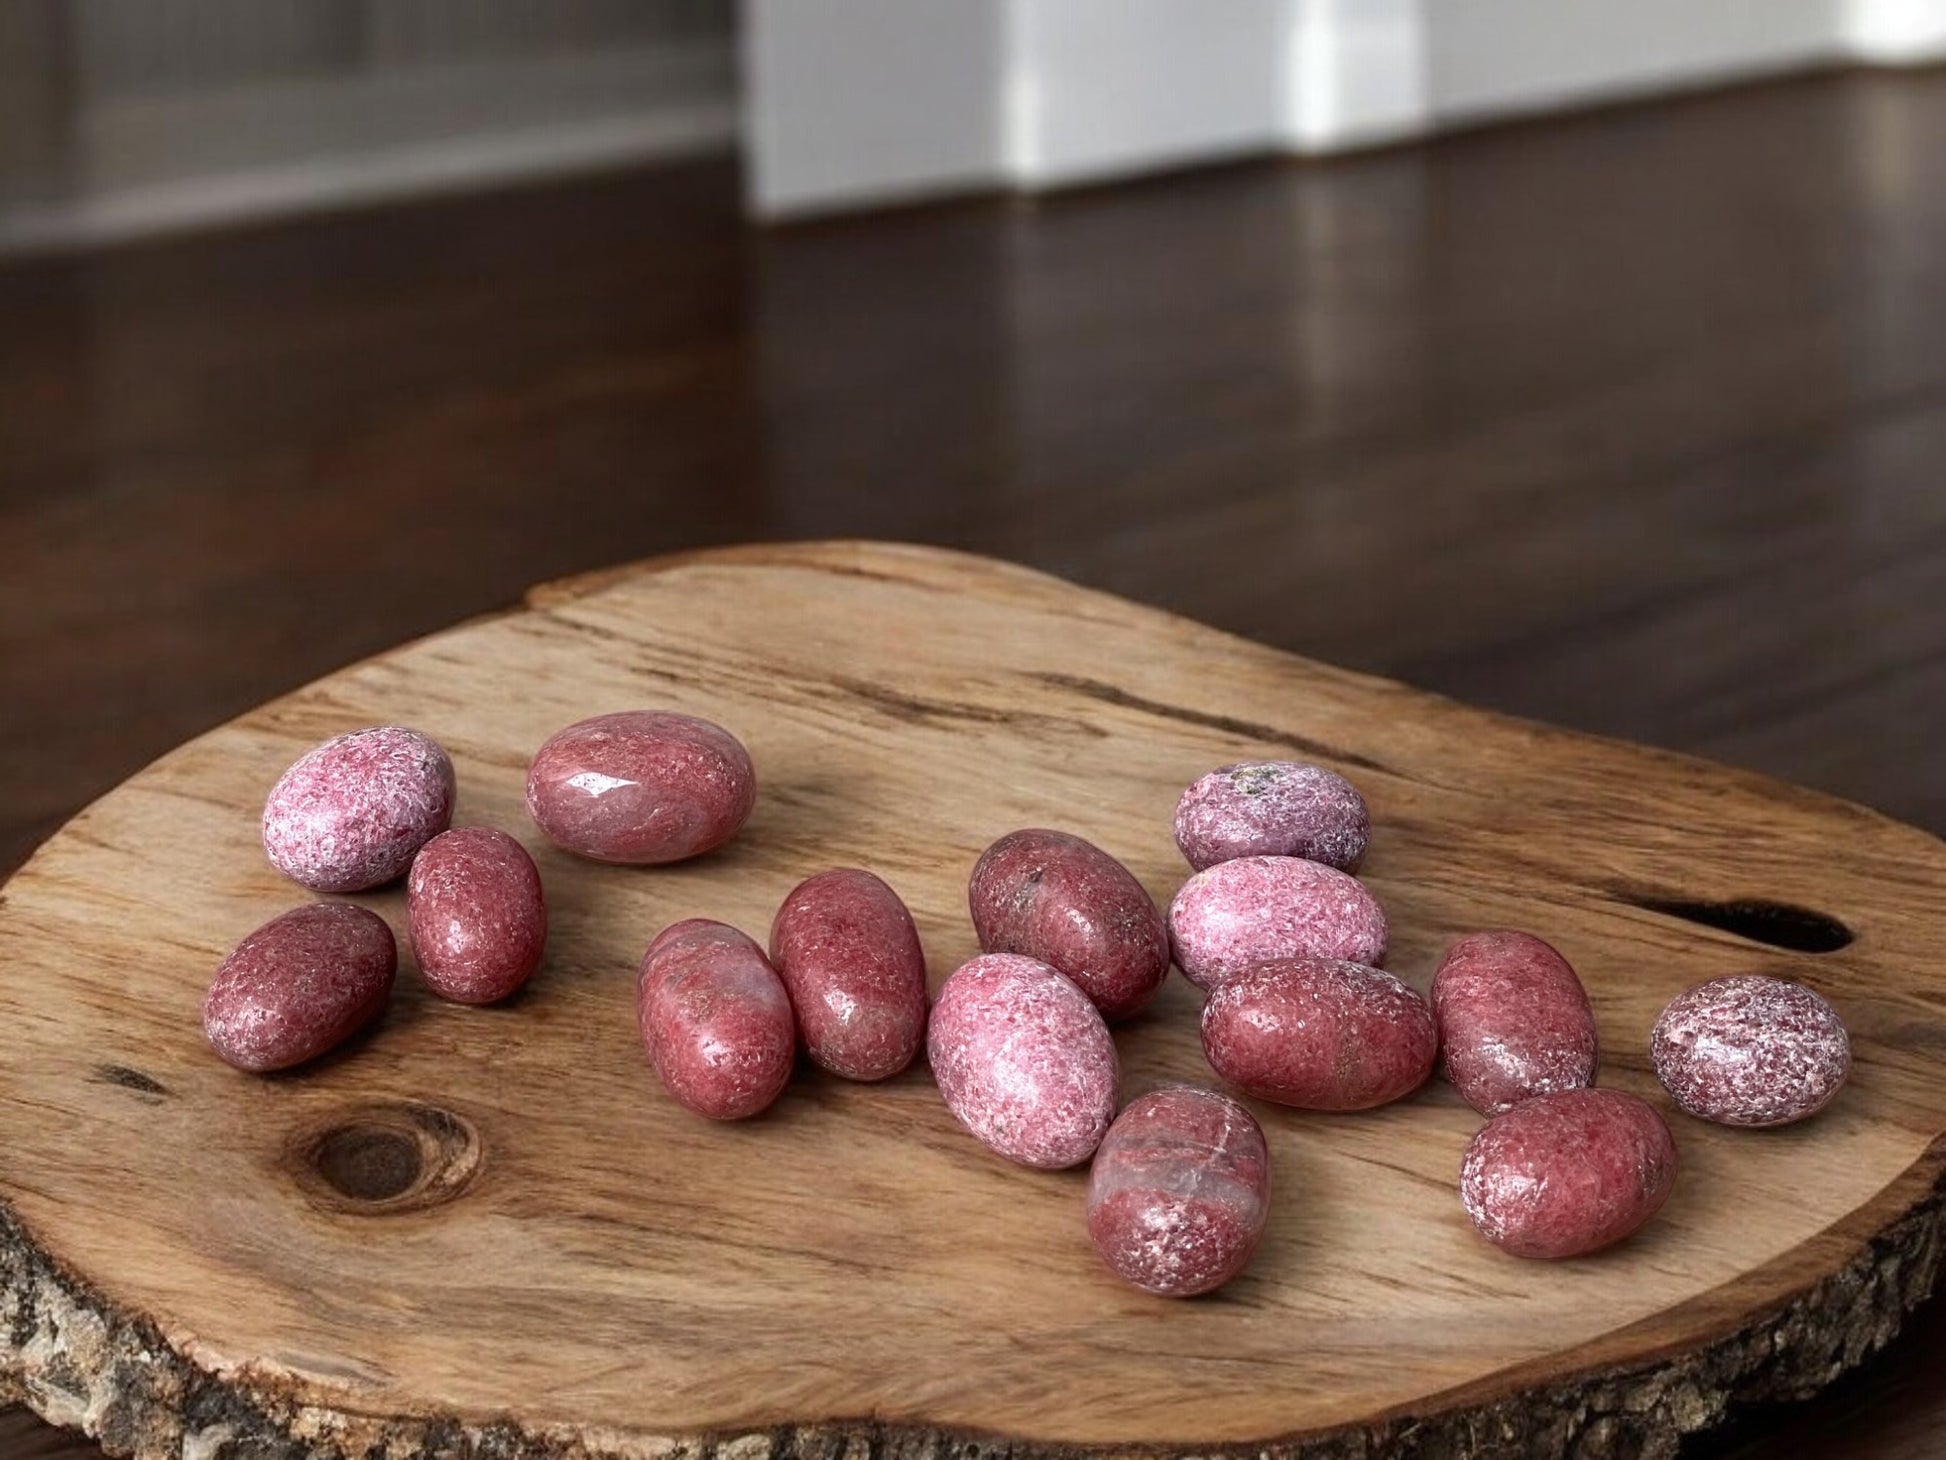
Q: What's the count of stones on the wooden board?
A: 15